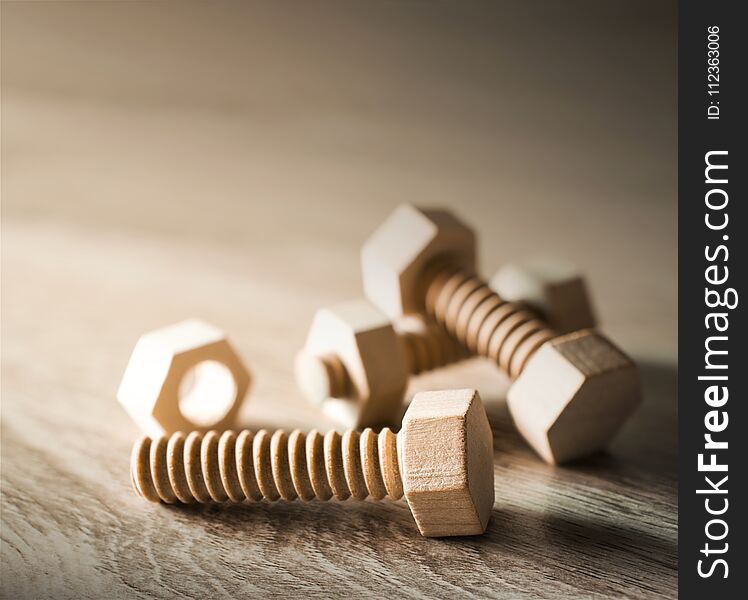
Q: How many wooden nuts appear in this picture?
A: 3